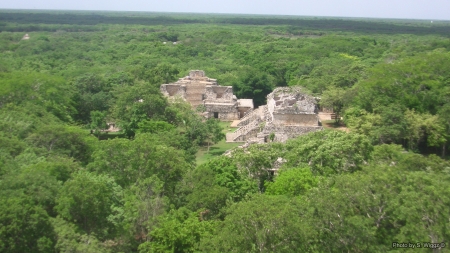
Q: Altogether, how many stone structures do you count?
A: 2